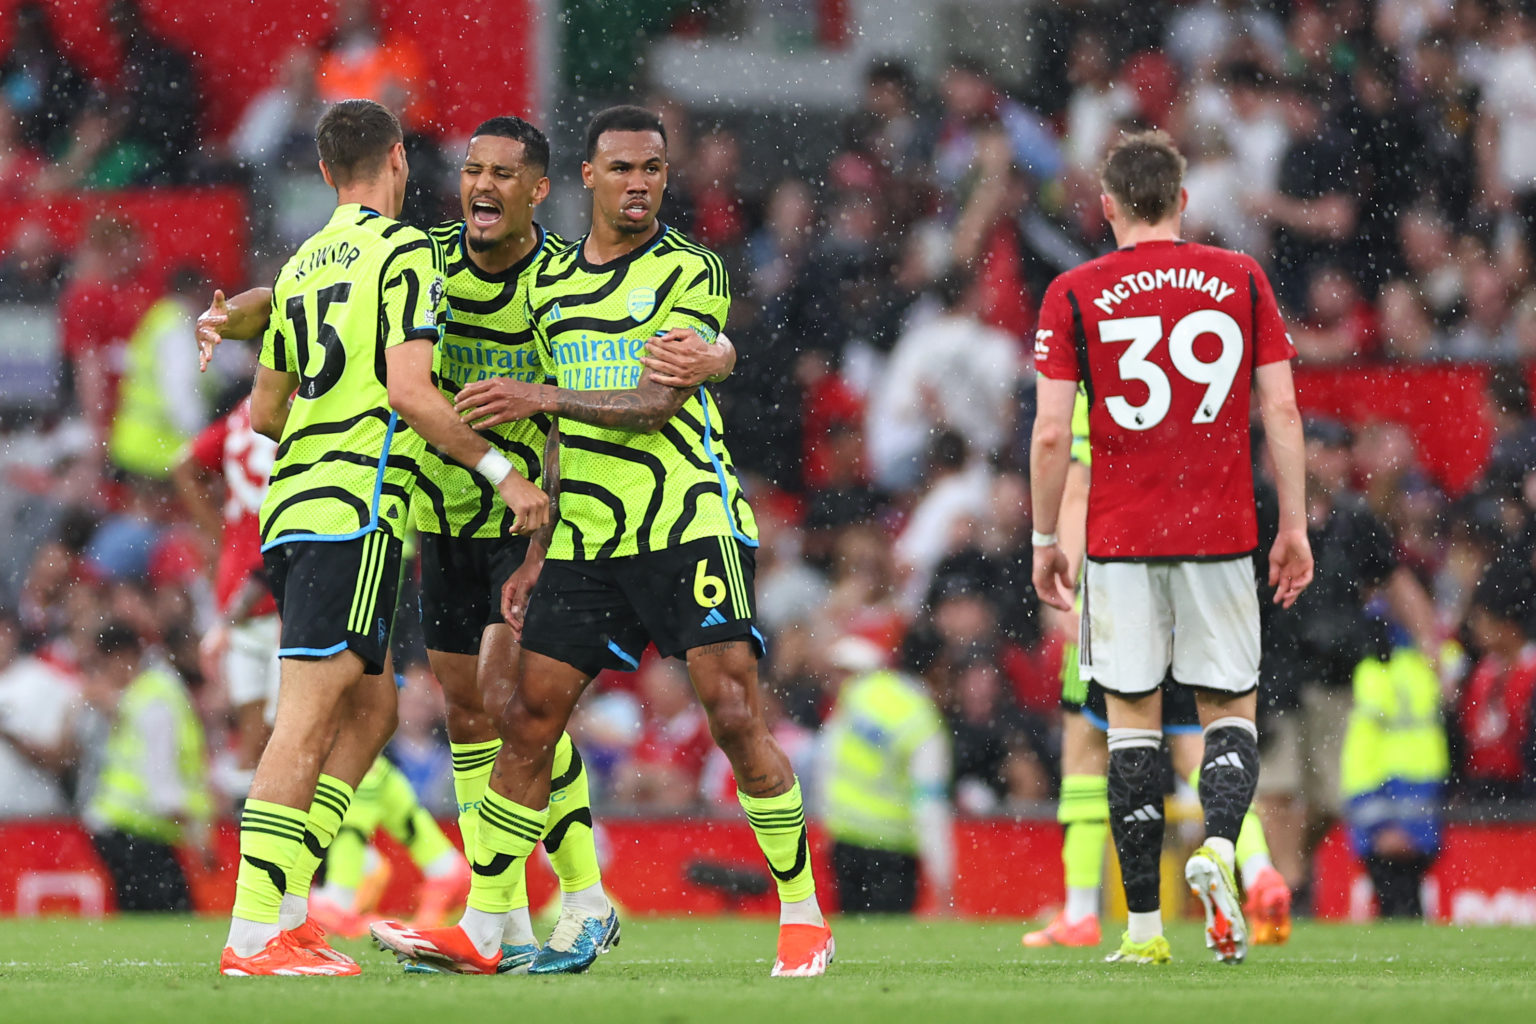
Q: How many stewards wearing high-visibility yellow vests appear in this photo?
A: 4